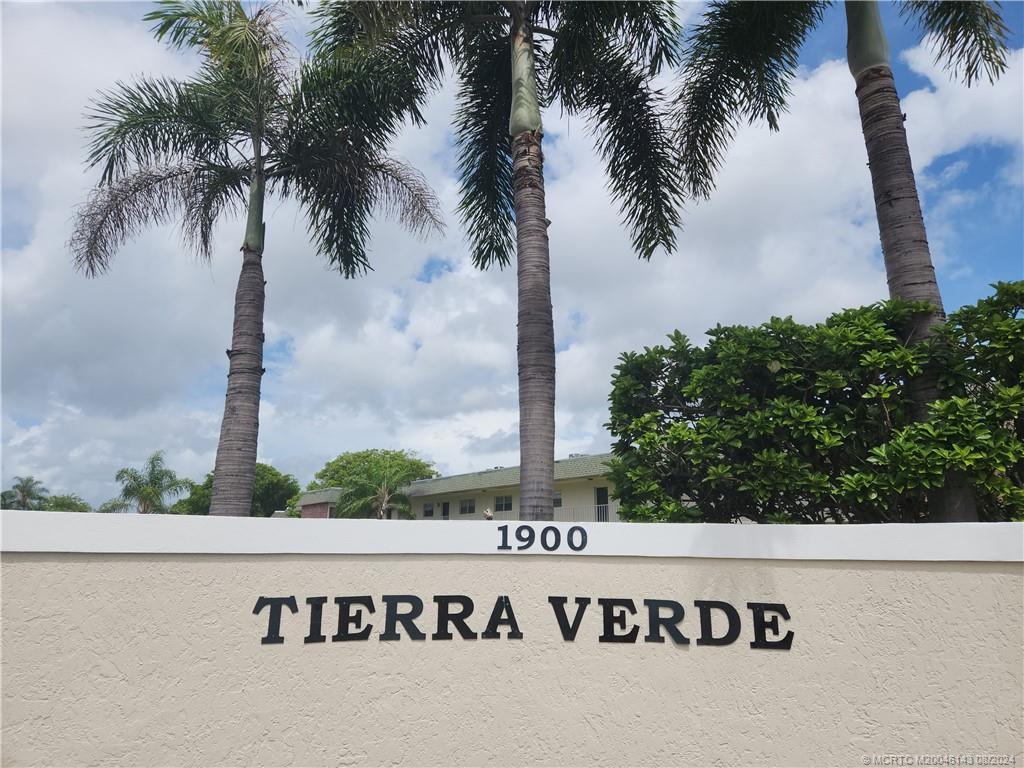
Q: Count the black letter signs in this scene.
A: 11